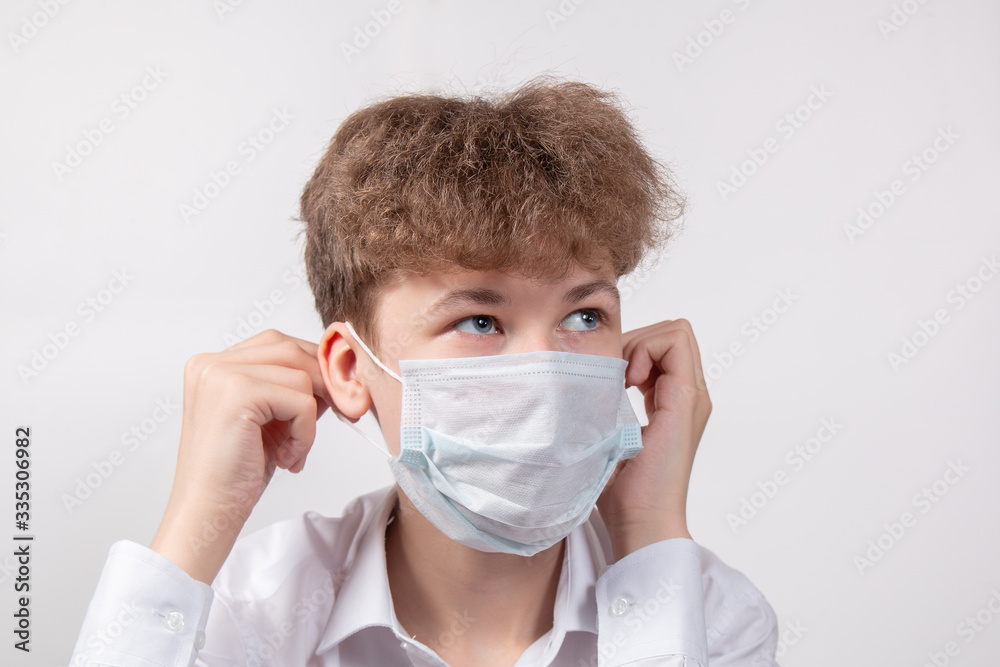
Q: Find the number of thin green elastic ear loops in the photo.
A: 0